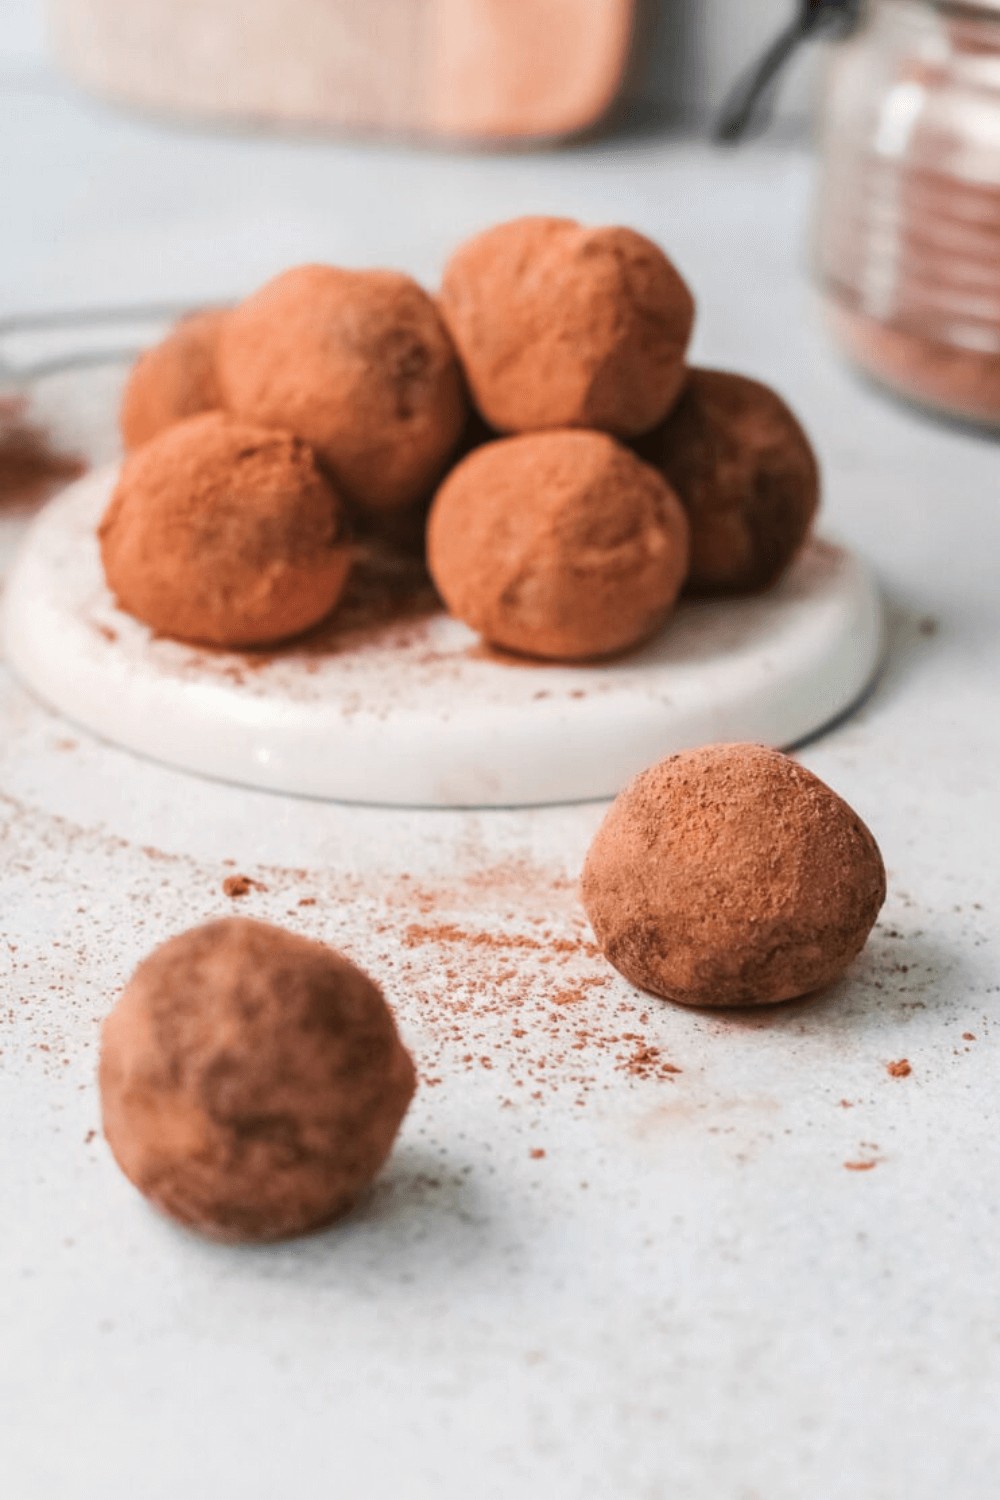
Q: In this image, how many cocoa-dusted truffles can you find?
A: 8